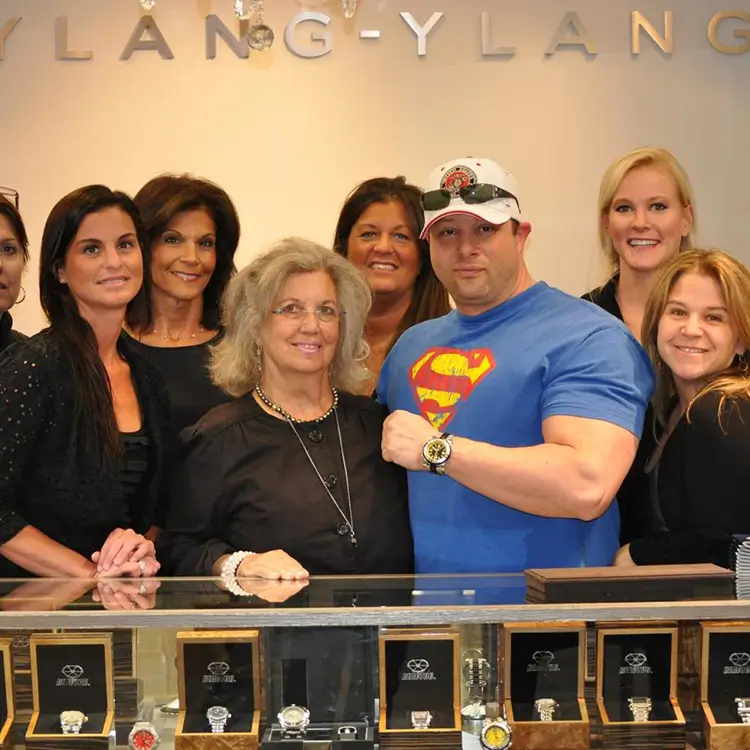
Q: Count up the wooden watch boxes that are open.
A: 7